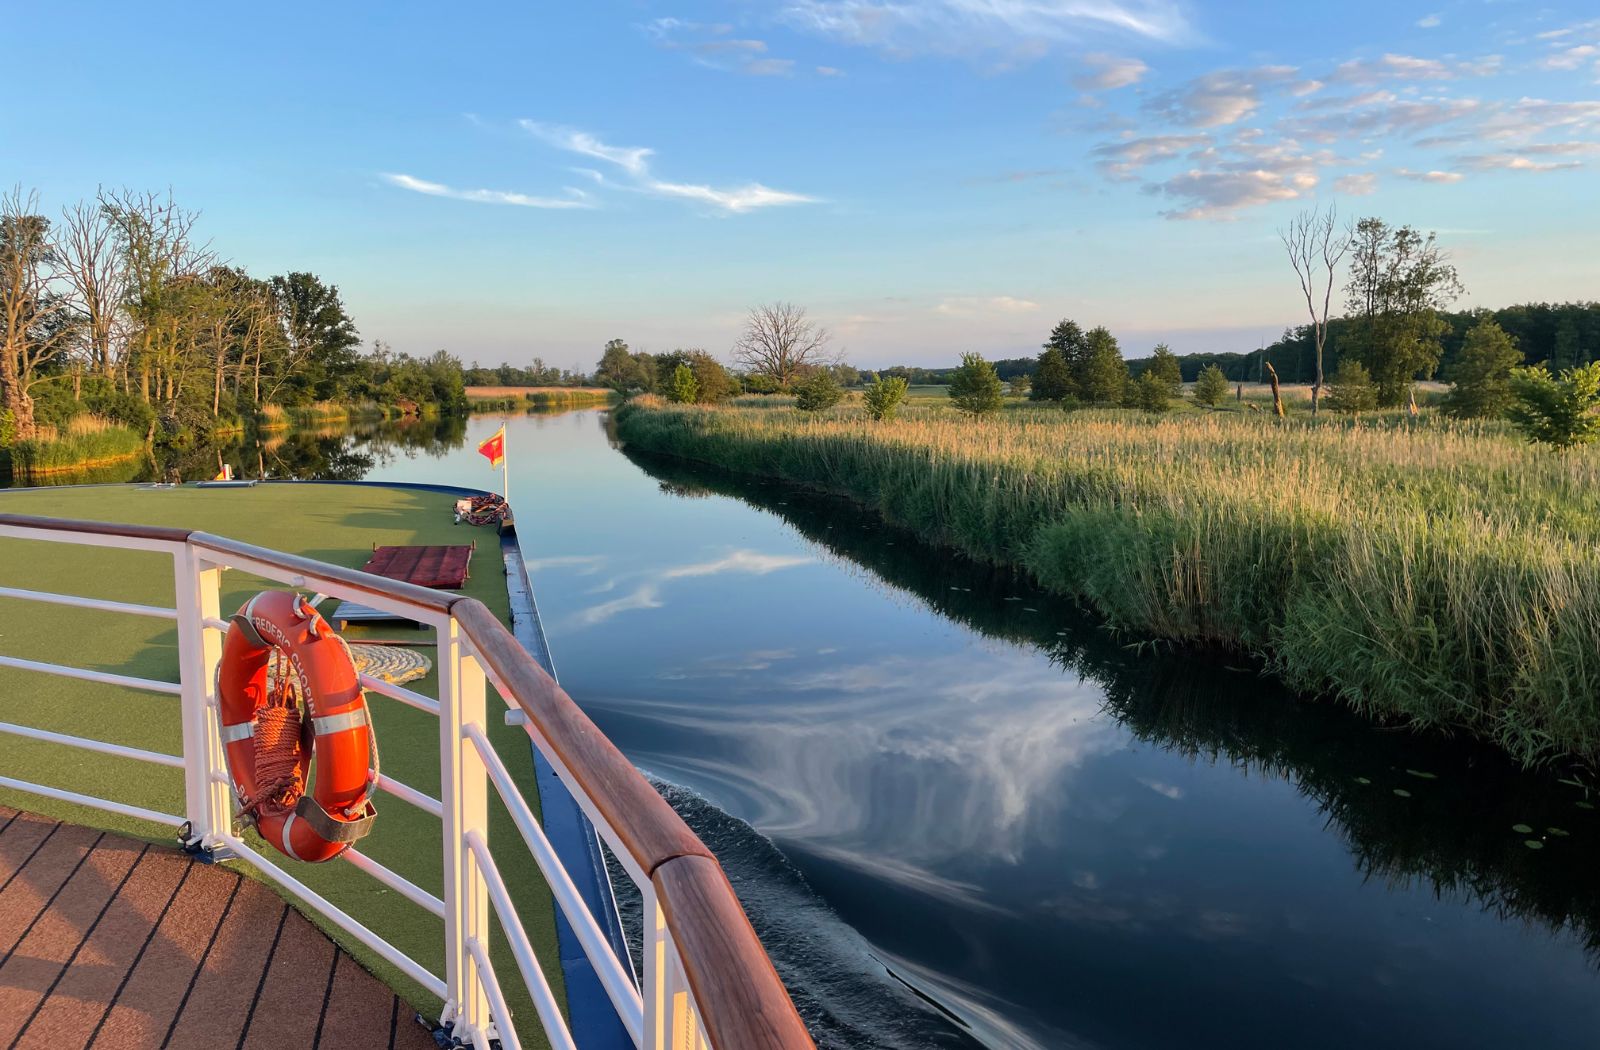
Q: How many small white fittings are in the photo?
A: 2